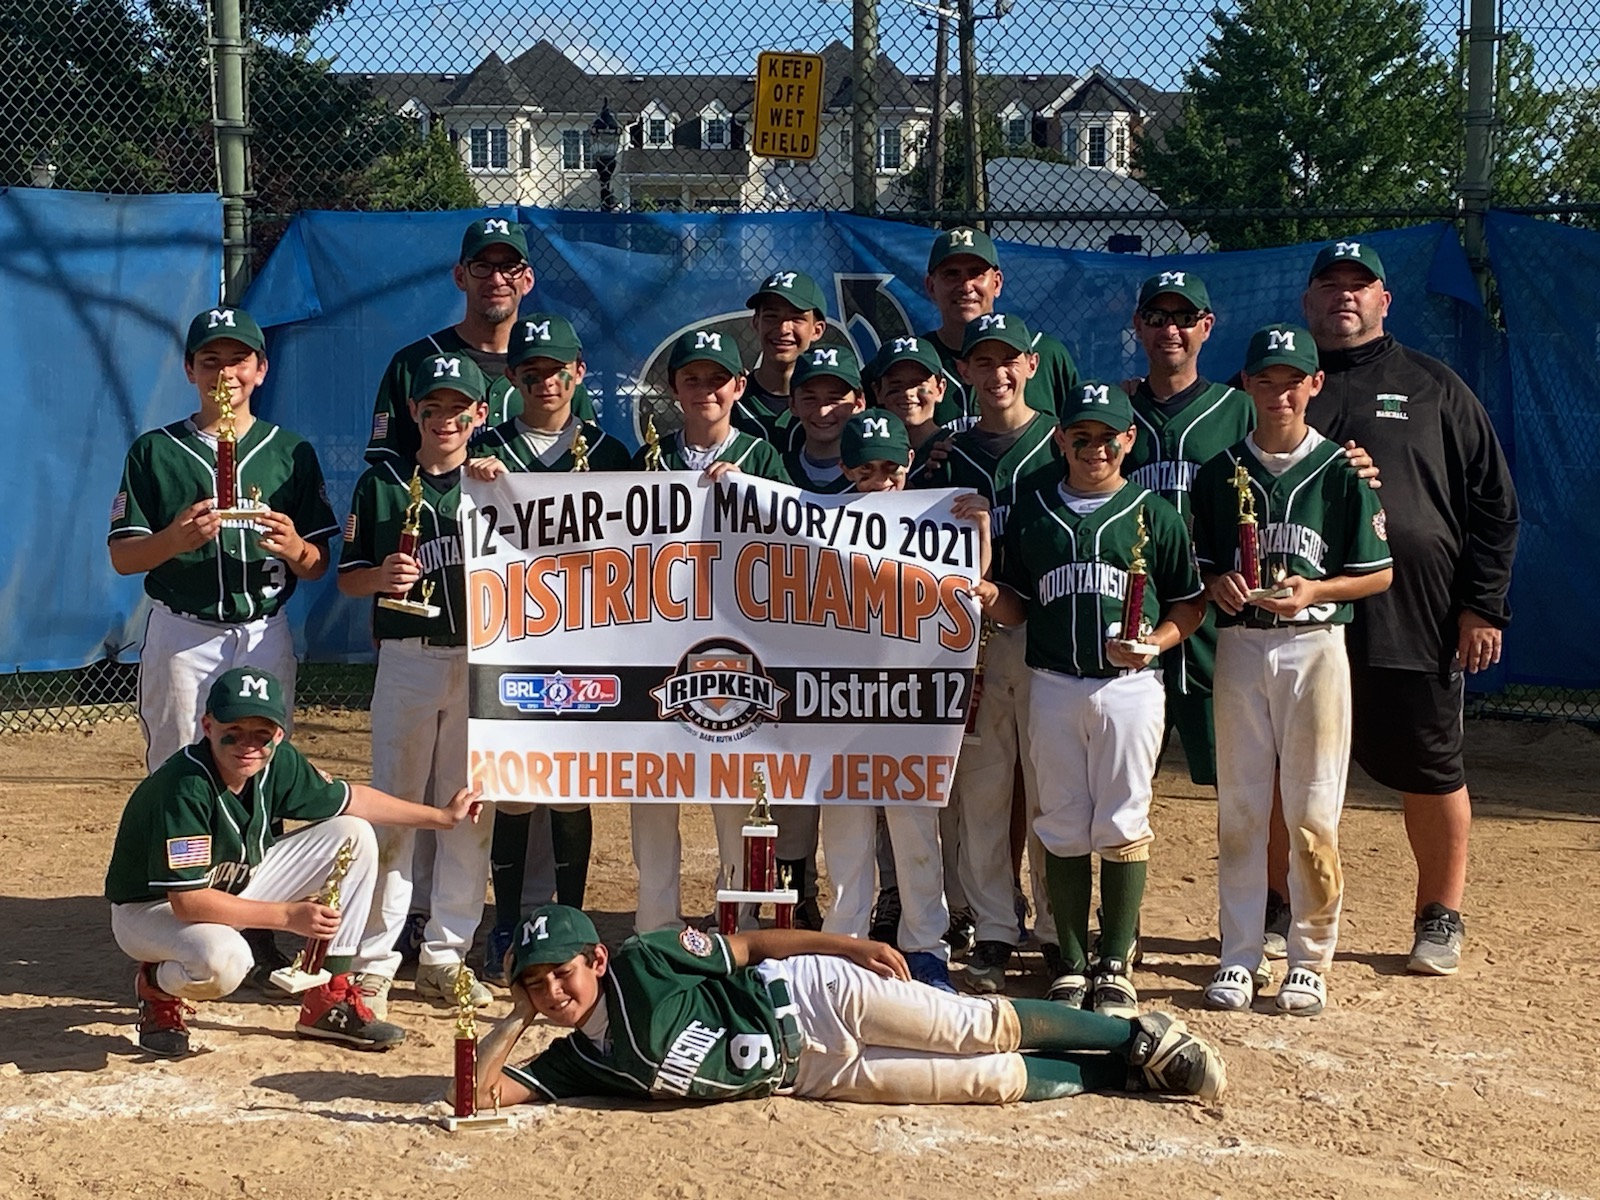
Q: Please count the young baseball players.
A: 13